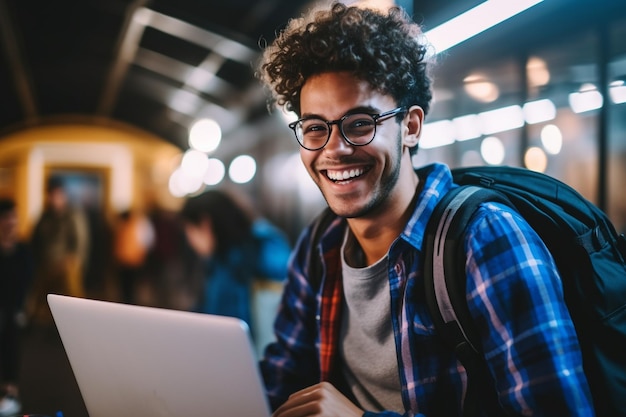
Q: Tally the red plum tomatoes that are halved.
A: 0